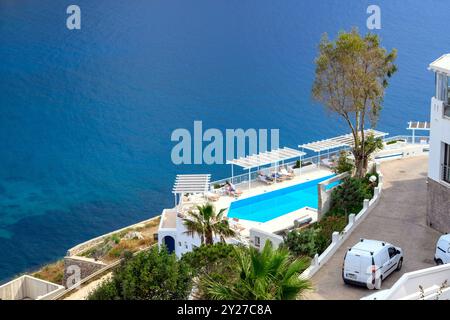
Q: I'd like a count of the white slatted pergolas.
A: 4